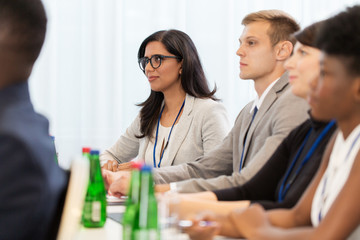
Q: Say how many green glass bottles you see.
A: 4